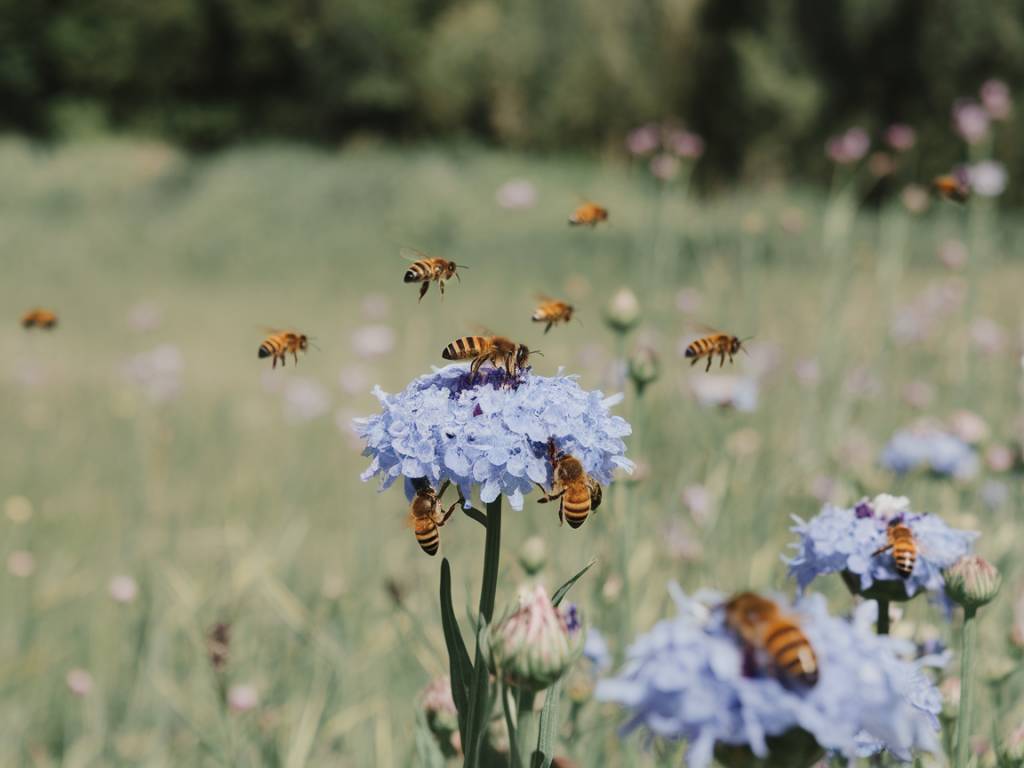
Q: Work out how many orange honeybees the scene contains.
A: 12